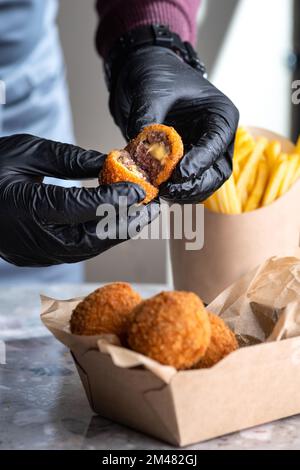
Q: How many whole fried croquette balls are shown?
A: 3